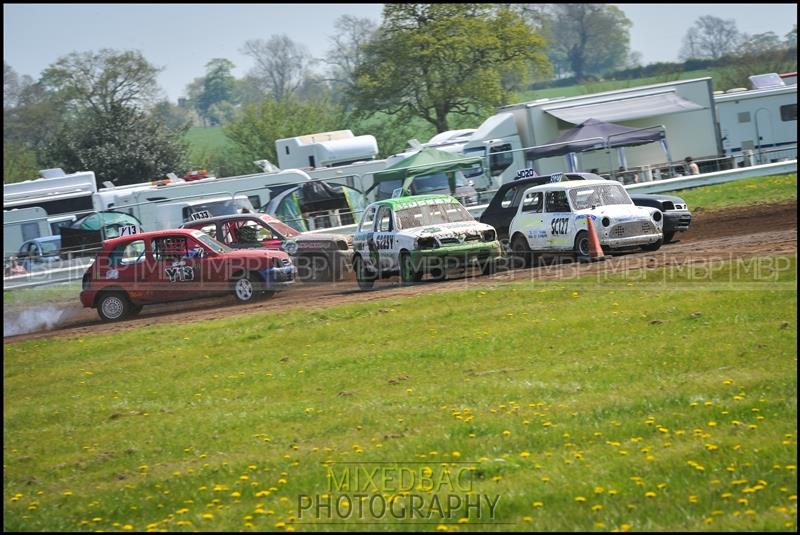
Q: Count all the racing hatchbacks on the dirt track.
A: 5